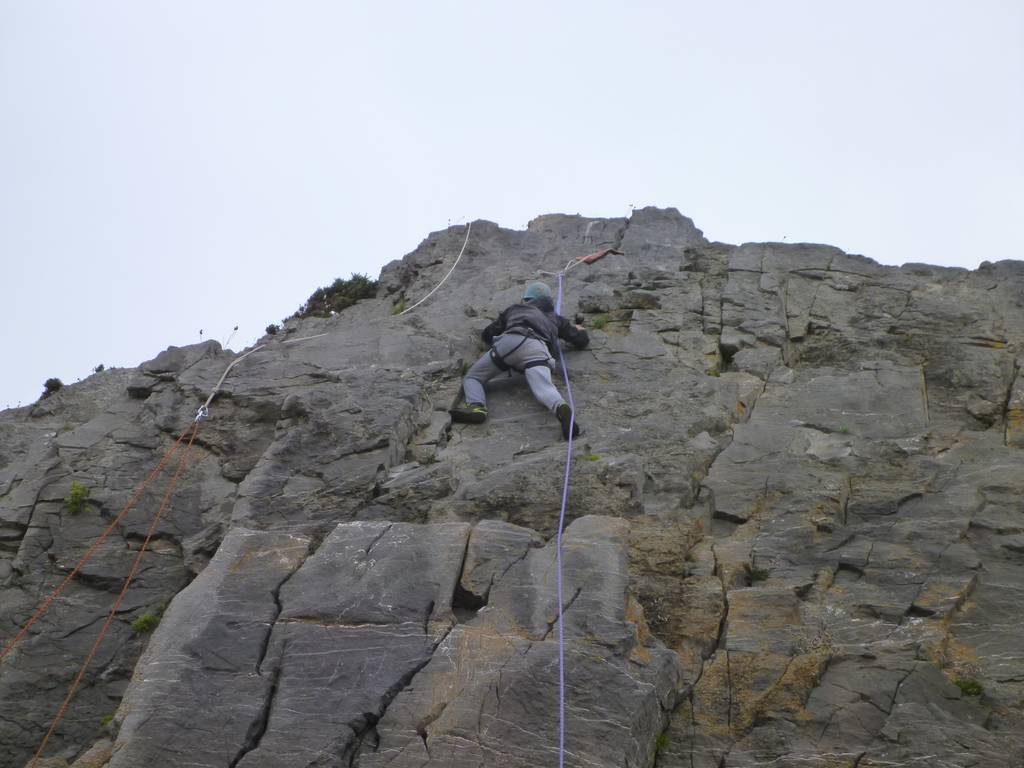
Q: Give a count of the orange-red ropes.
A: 2